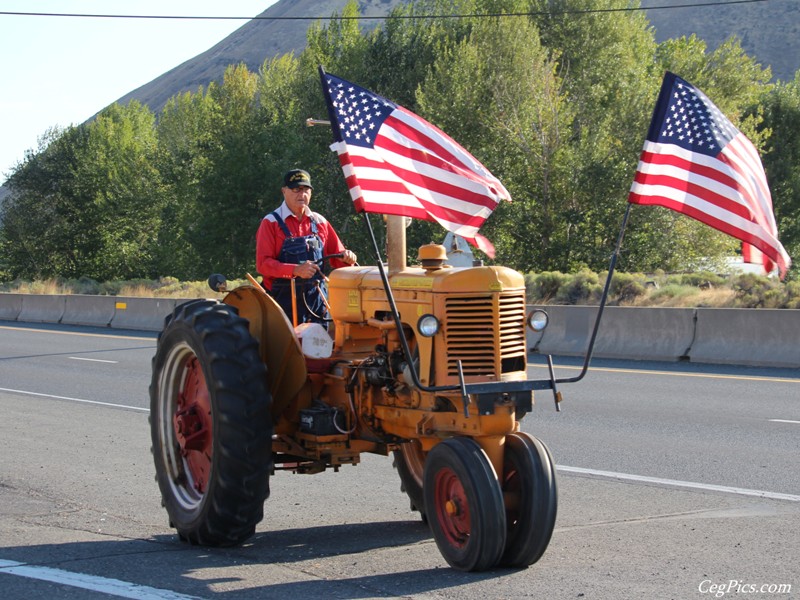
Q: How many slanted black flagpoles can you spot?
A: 2